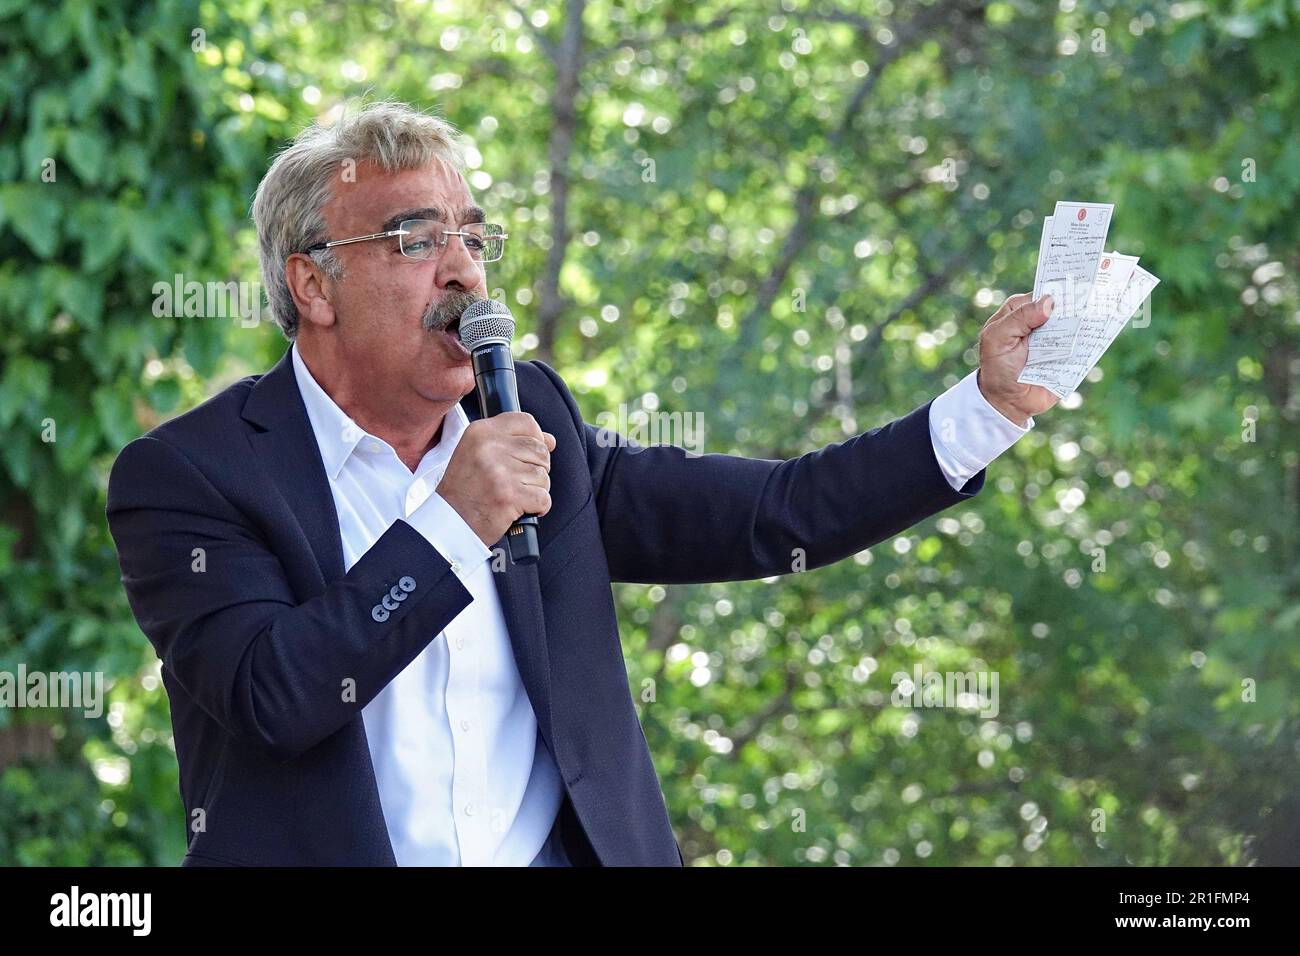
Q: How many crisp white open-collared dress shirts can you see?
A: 1